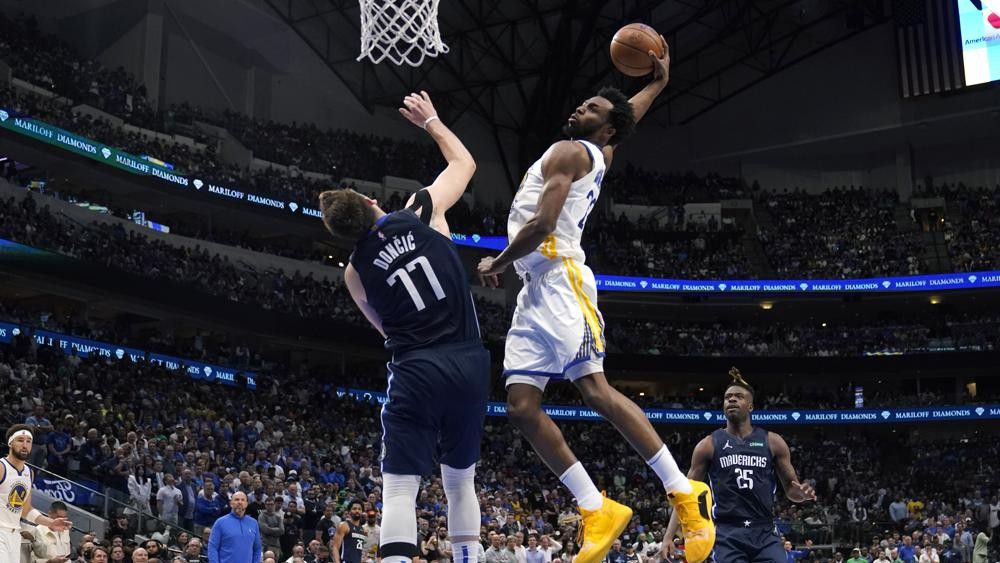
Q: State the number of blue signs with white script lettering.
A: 1